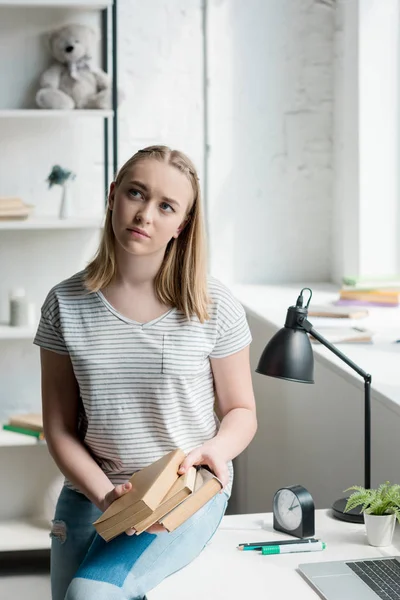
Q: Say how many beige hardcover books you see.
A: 3